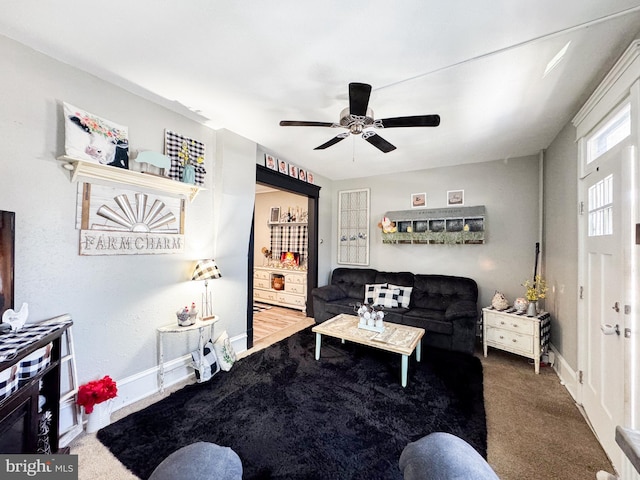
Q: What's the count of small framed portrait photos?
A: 5